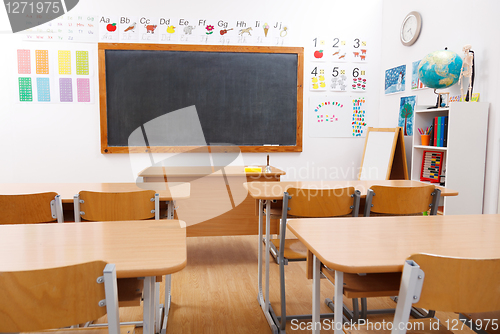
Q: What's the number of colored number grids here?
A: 8